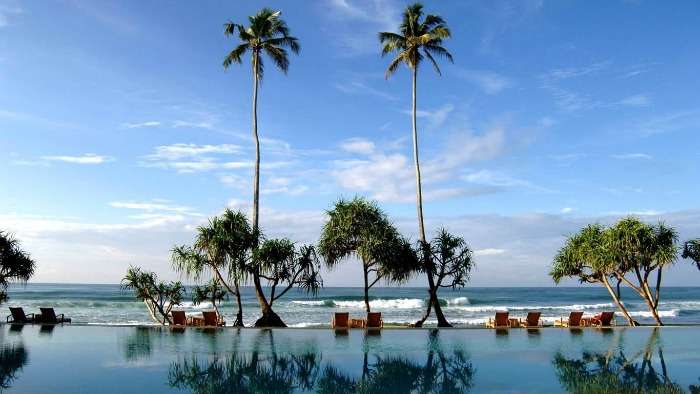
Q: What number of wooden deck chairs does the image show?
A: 10